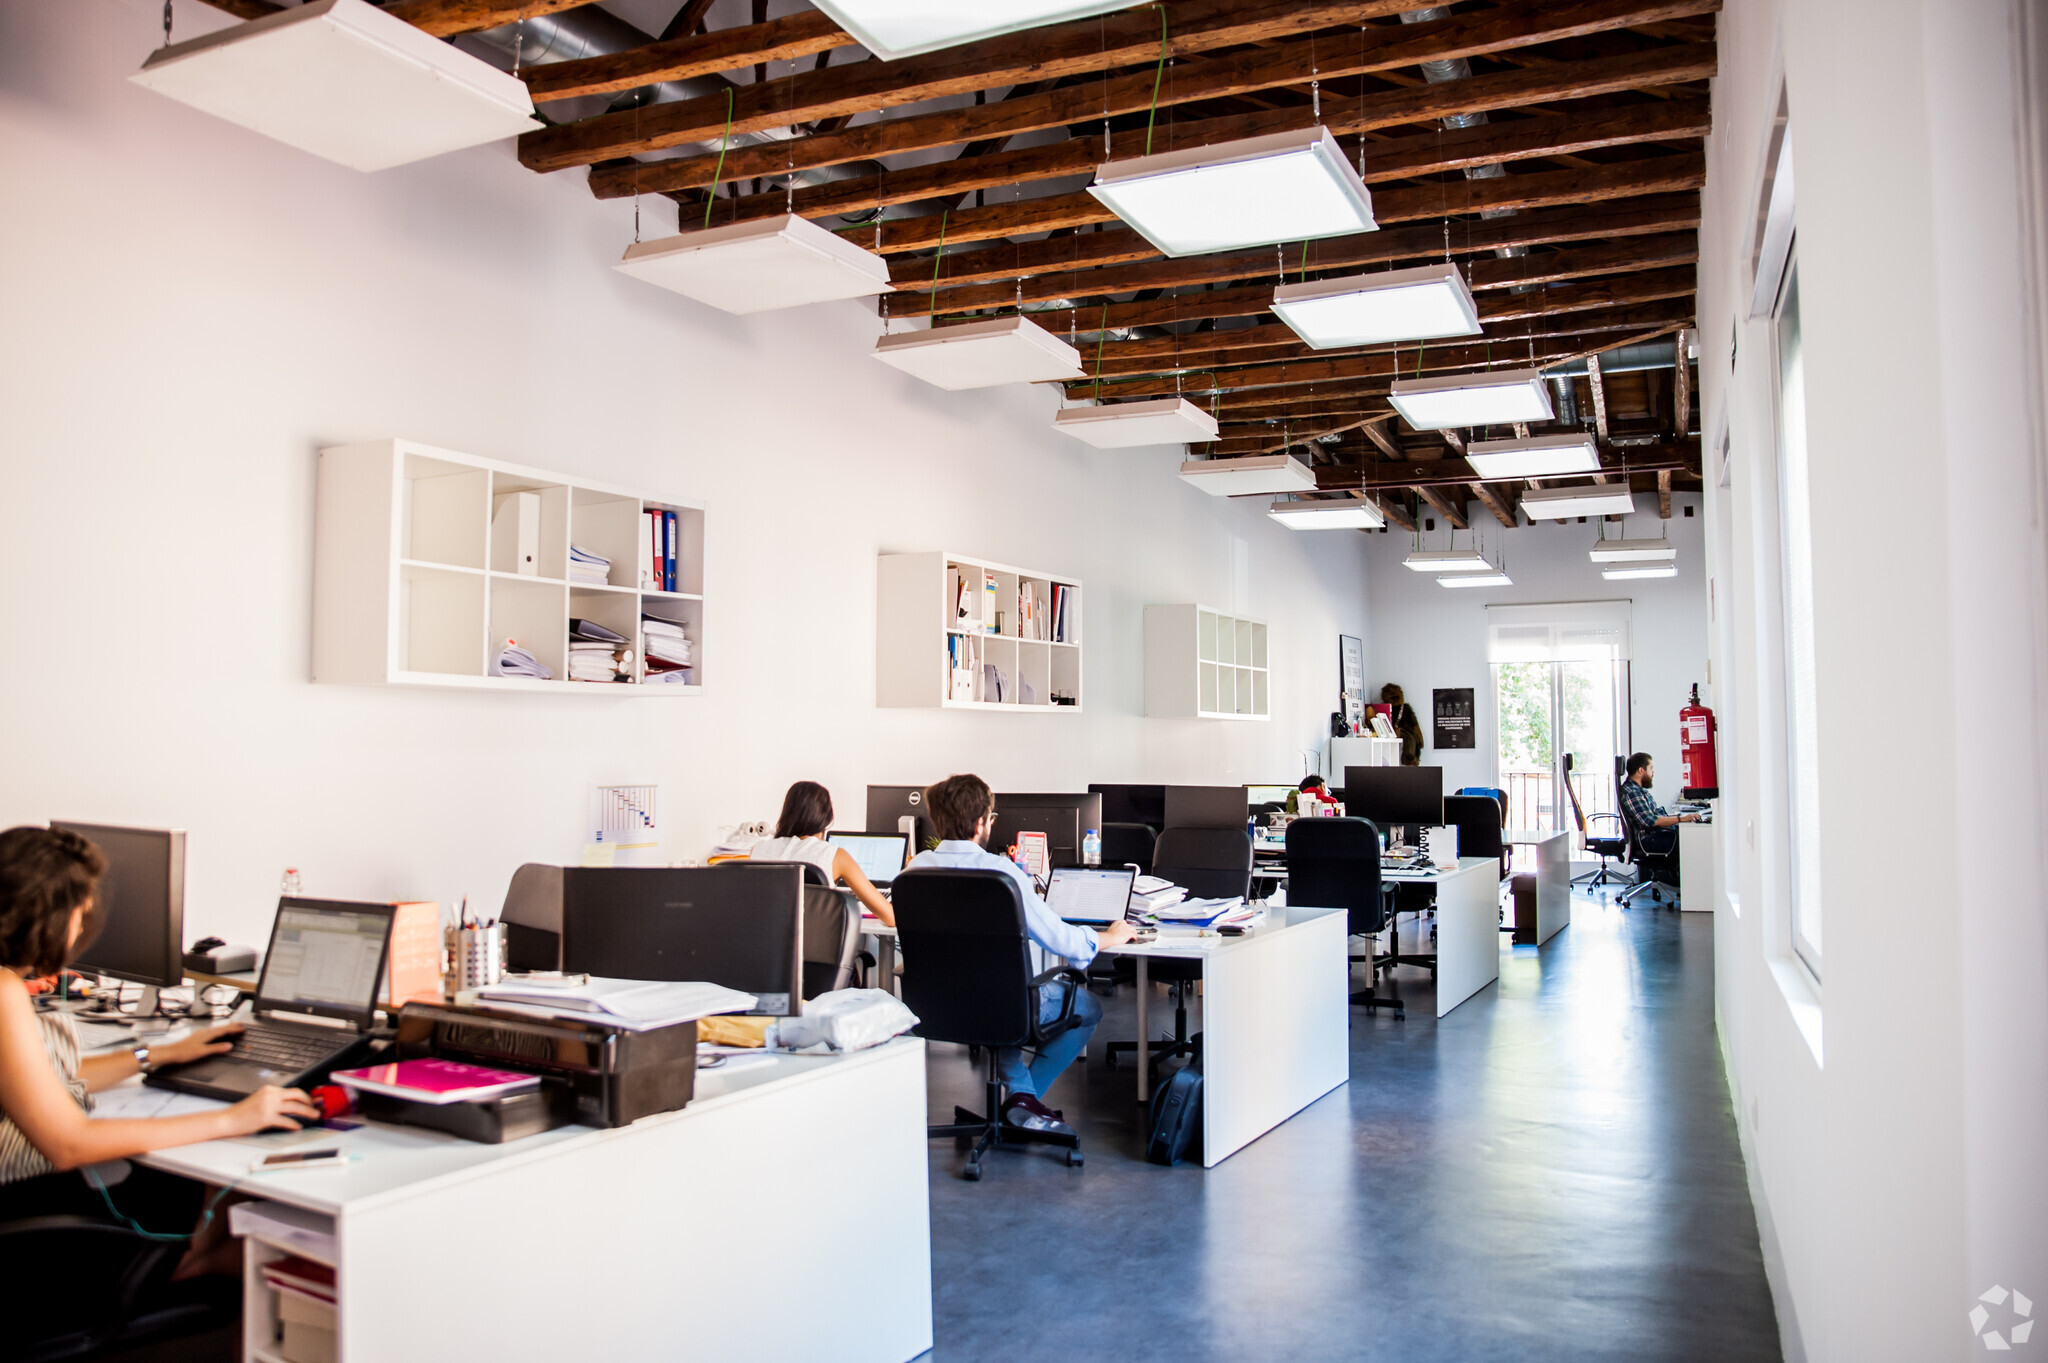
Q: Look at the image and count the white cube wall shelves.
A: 3